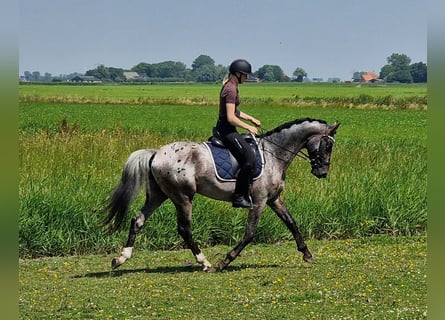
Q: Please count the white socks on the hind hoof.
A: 2